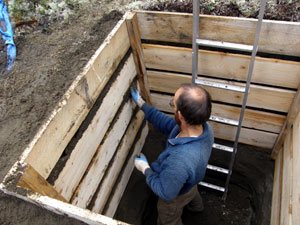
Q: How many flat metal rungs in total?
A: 6